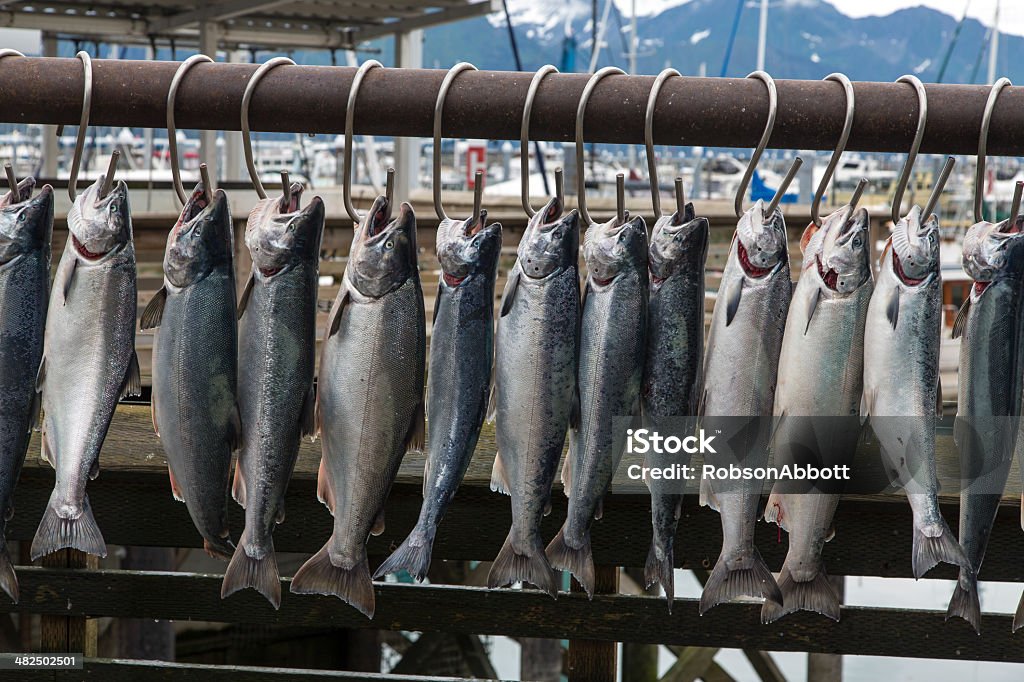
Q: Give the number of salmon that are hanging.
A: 13